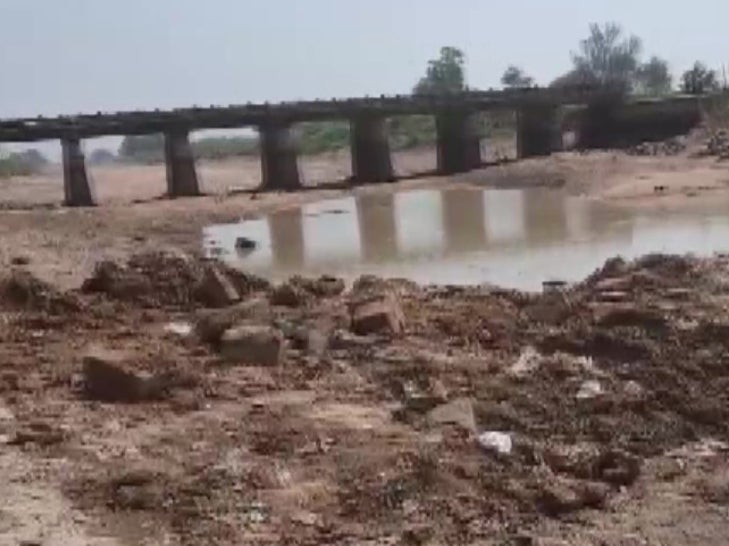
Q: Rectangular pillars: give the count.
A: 6